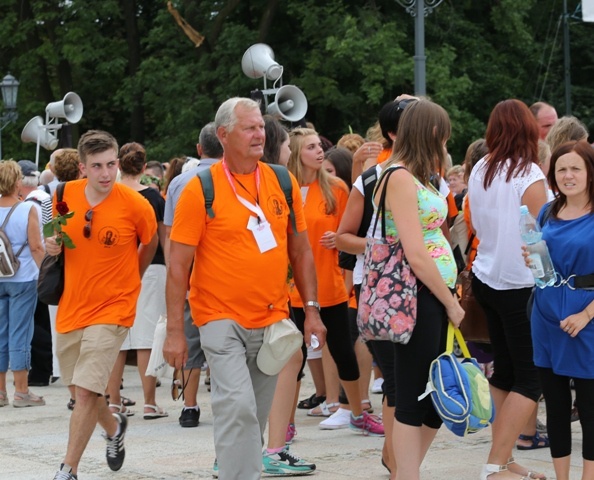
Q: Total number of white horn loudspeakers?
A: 4